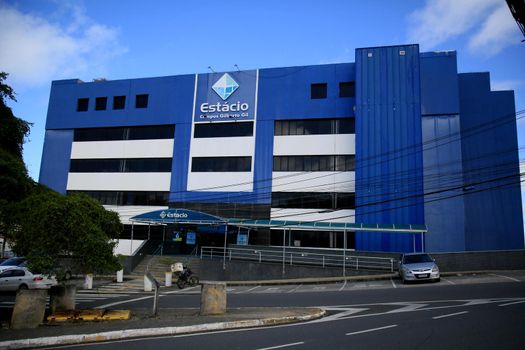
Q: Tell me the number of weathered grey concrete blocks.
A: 3